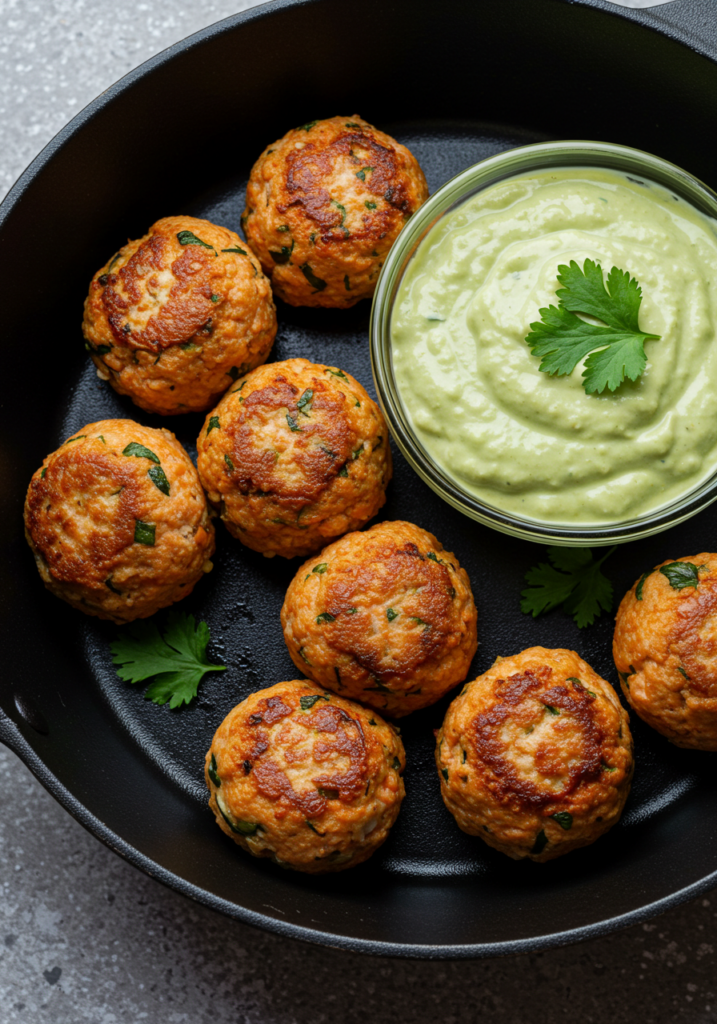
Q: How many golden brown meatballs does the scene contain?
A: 8